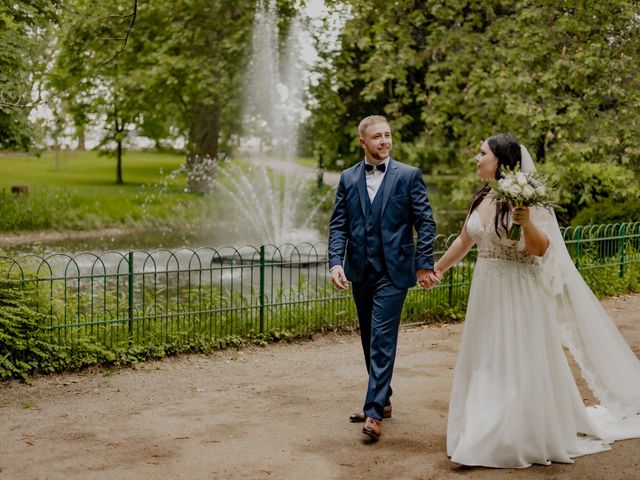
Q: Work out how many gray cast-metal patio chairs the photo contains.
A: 0